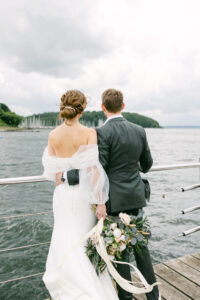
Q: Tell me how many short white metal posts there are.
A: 3